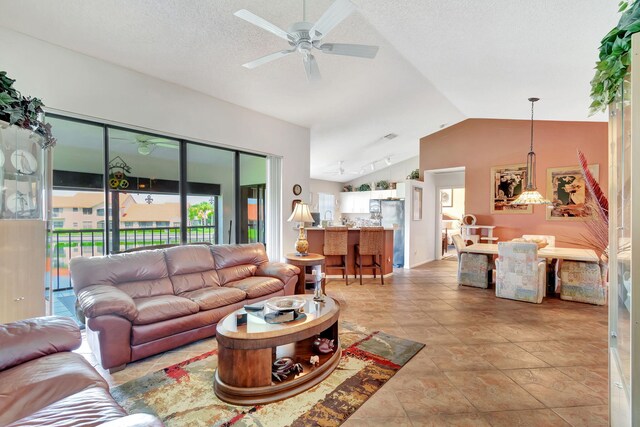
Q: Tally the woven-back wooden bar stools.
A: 2